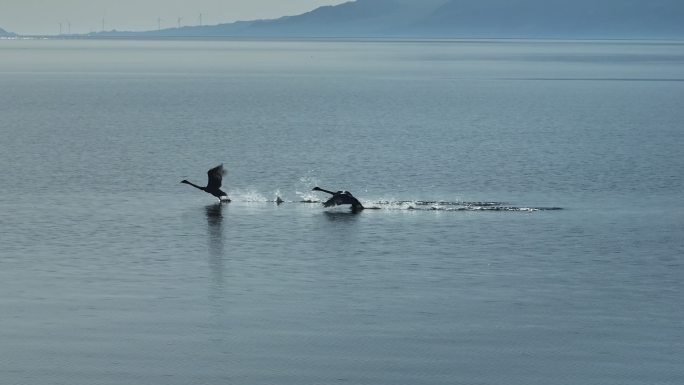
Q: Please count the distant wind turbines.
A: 6